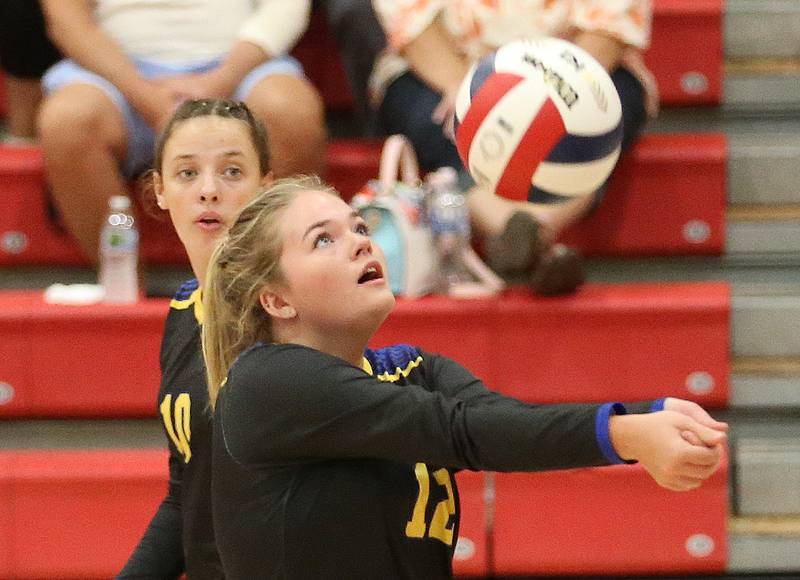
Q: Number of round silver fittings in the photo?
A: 7